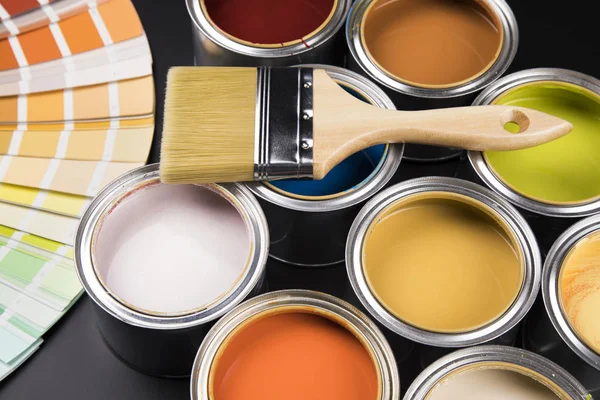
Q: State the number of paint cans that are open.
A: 9